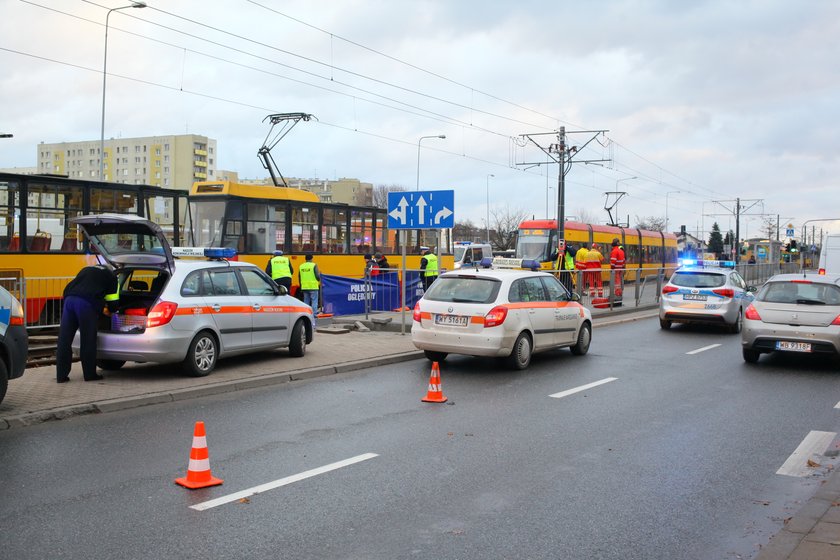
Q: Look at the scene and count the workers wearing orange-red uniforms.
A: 3